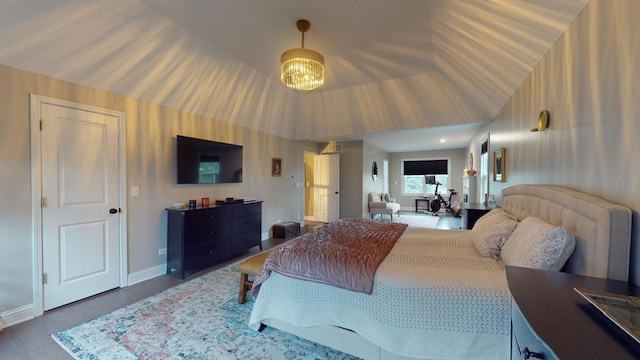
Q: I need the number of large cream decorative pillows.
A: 2